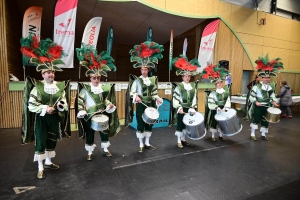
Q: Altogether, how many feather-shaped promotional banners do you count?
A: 8